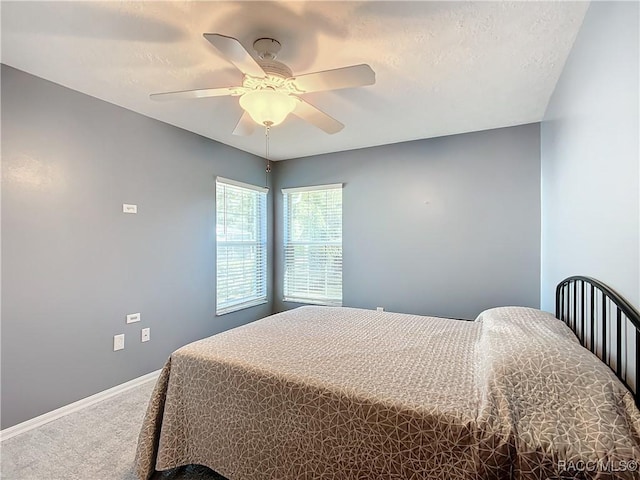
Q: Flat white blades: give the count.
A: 5